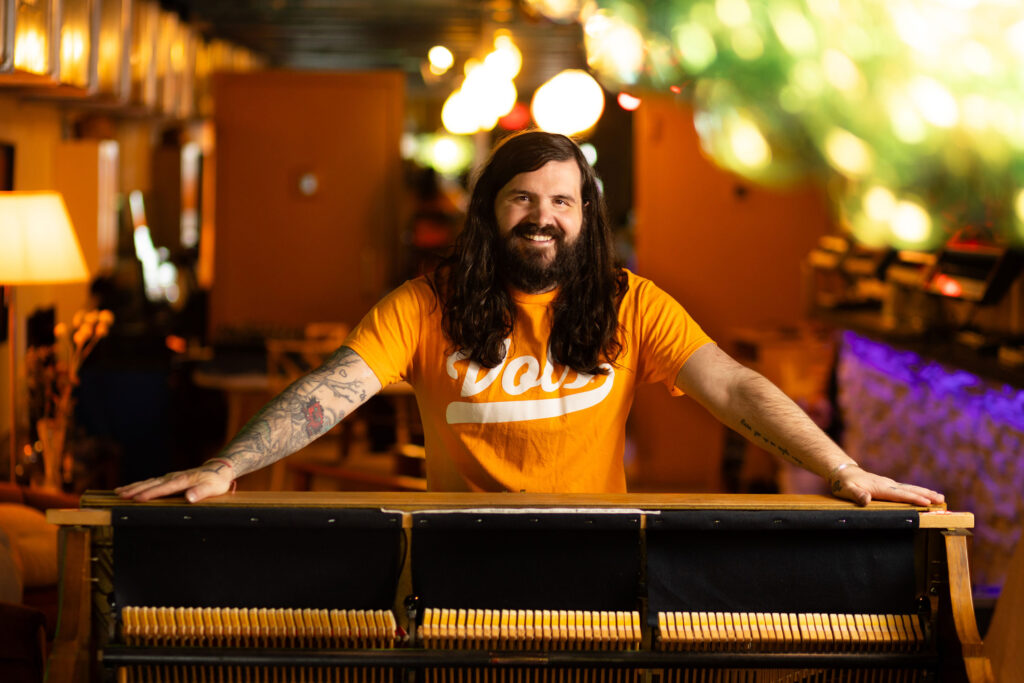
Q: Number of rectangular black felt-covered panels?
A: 3